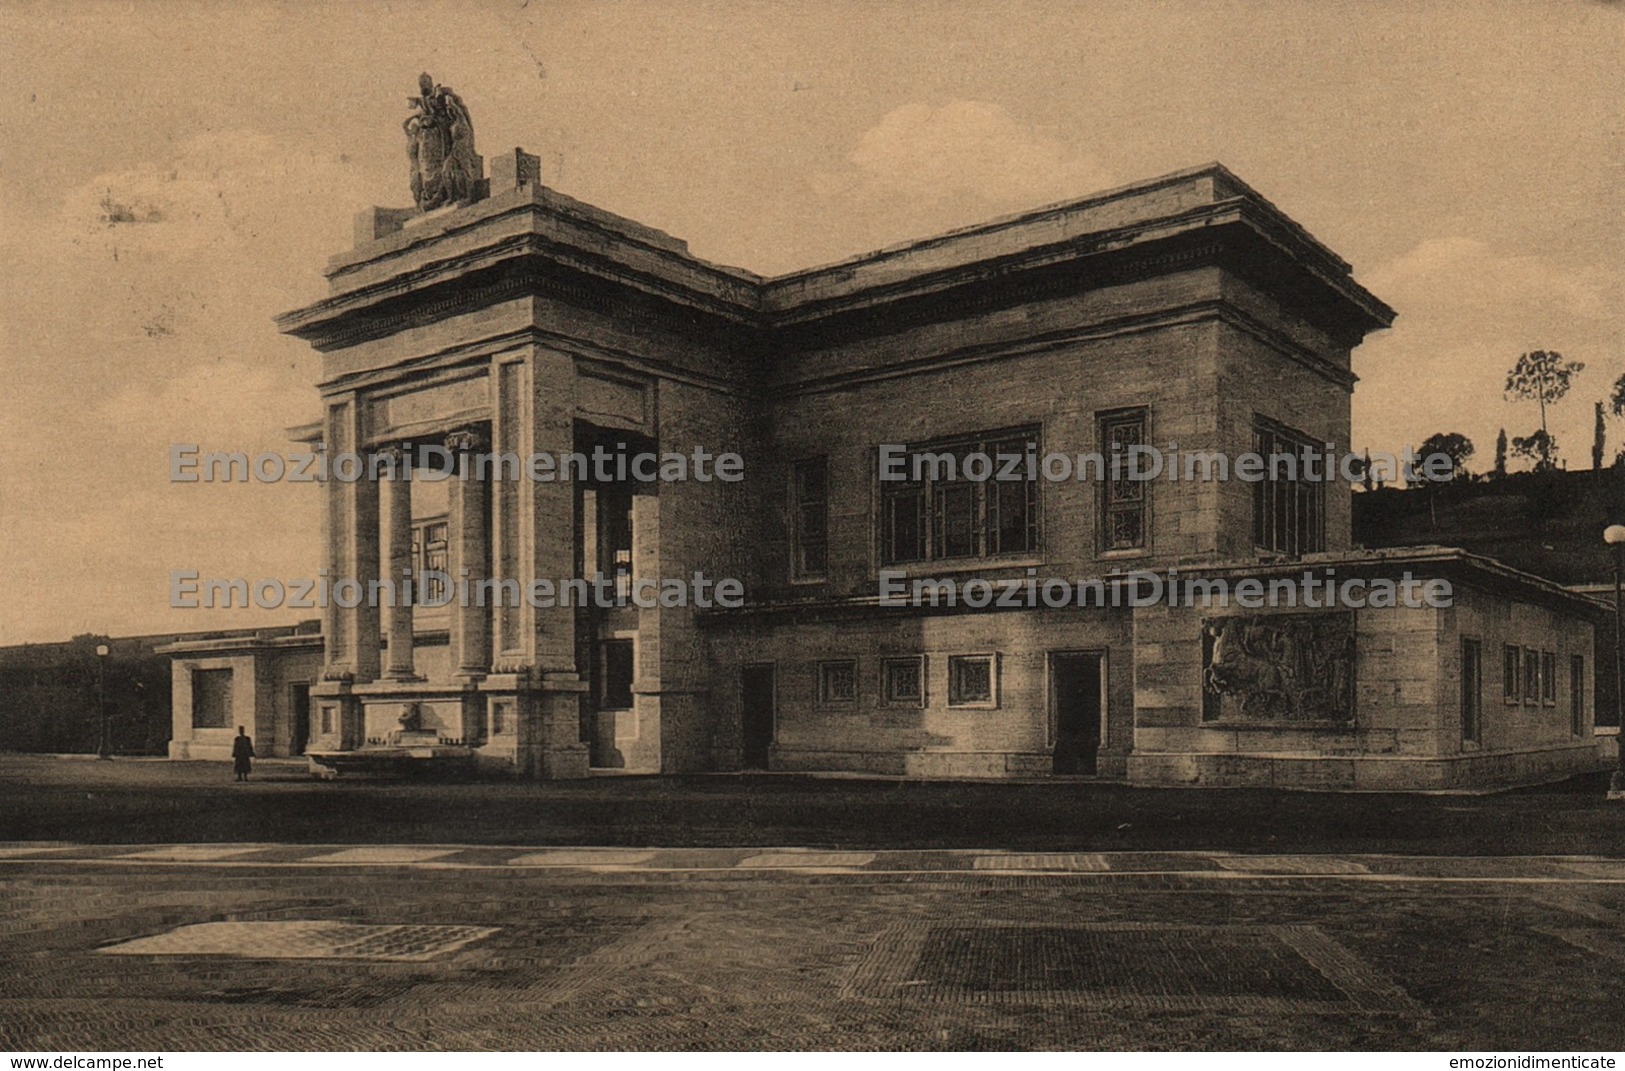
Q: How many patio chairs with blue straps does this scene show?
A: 0